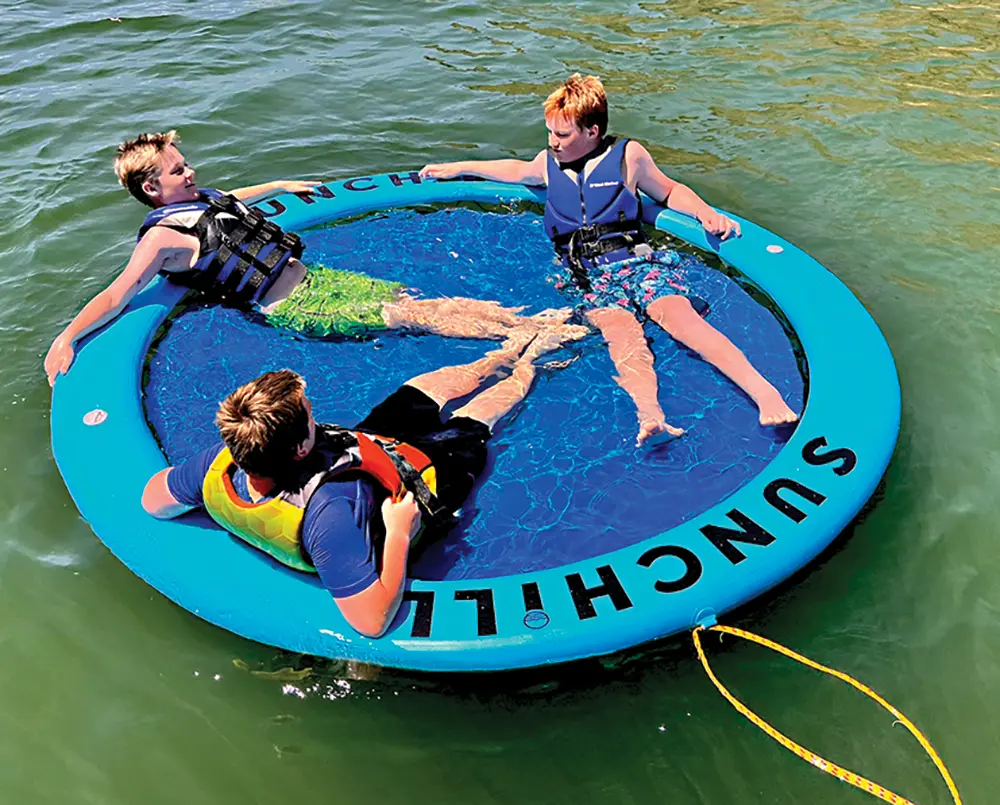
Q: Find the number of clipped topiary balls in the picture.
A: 0